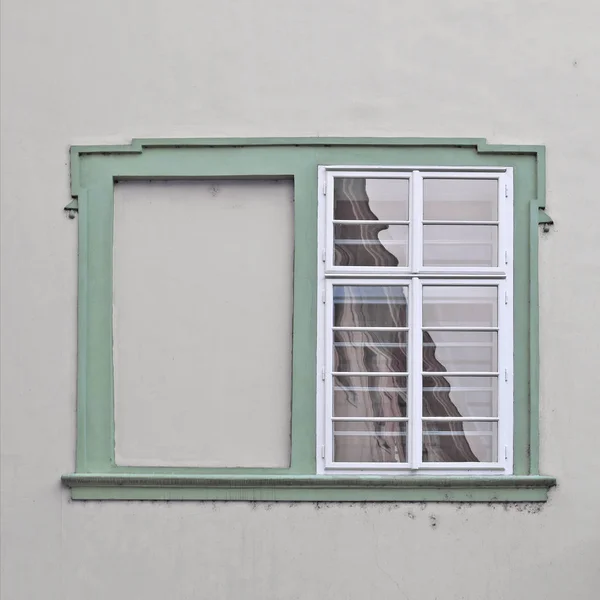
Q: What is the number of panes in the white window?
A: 12